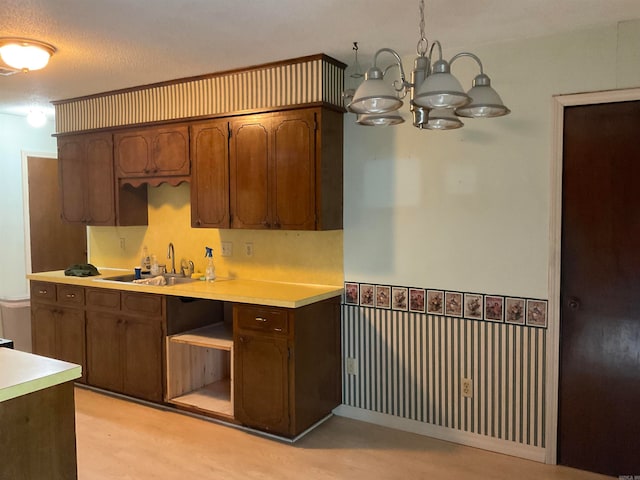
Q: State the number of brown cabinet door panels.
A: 12